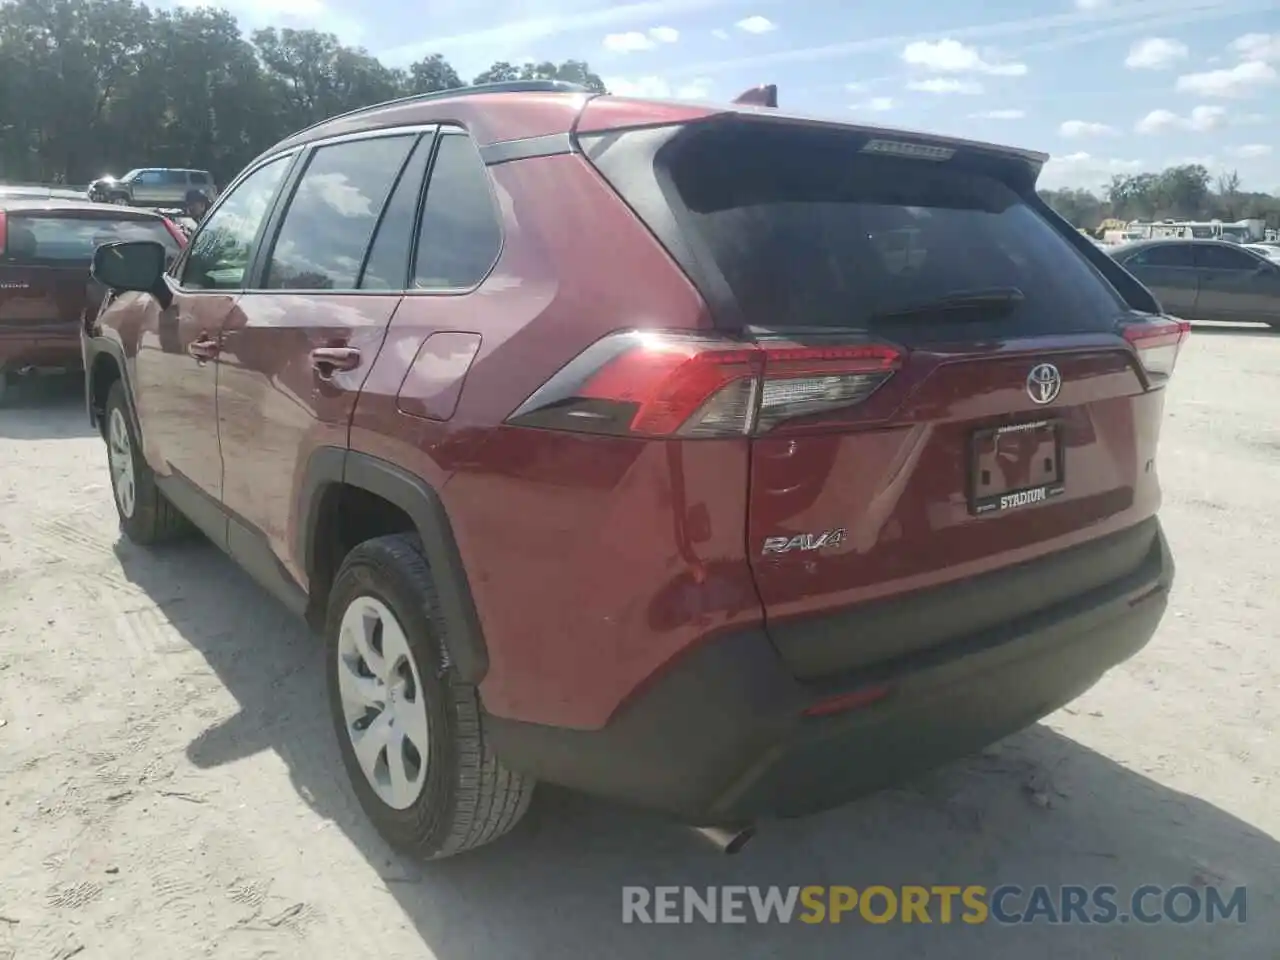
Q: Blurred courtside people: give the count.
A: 0